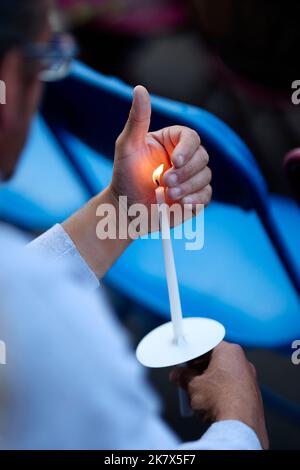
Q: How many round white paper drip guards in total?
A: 1